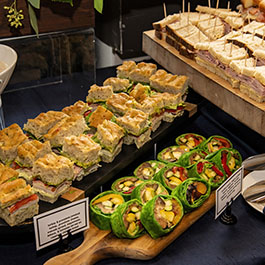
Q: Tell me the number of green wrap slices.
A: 14